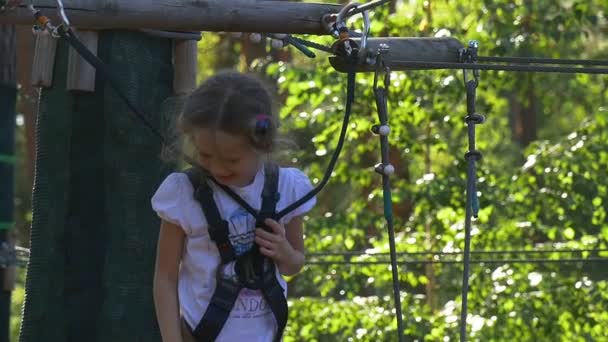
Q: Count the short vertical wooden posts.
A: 3